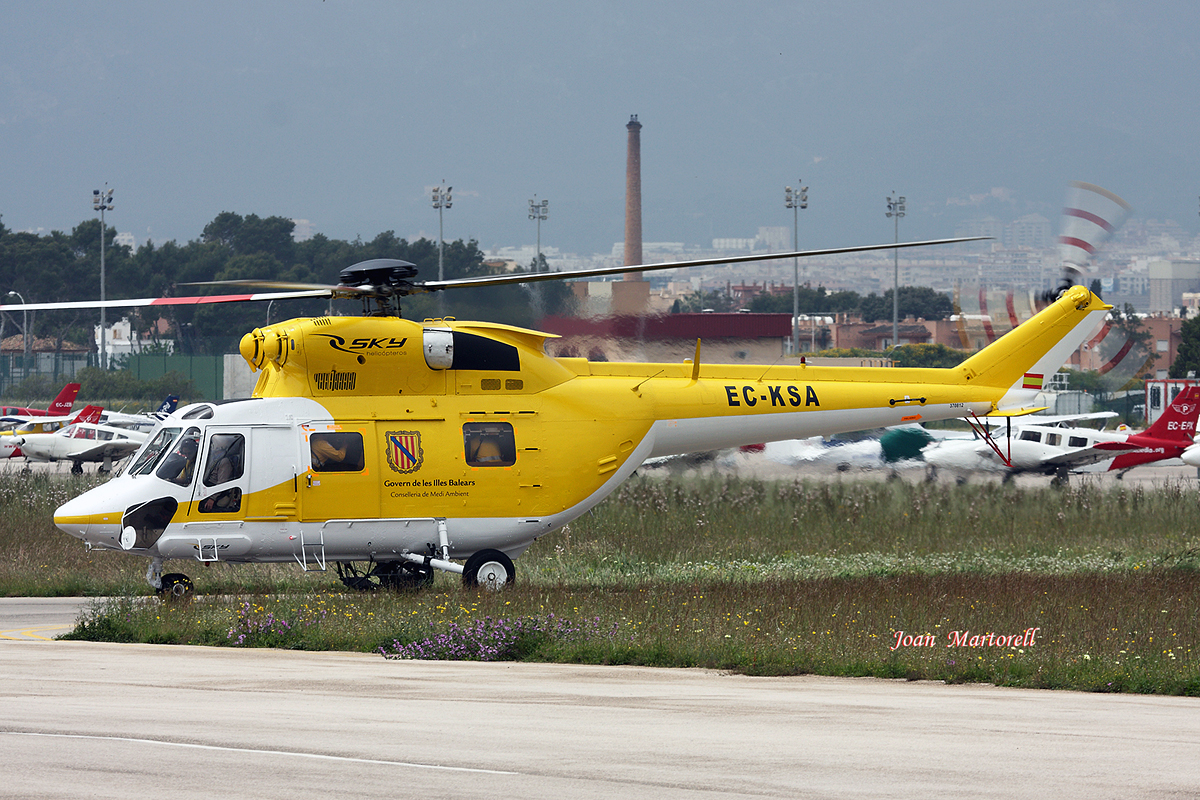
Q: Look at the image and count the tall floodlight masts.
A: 5